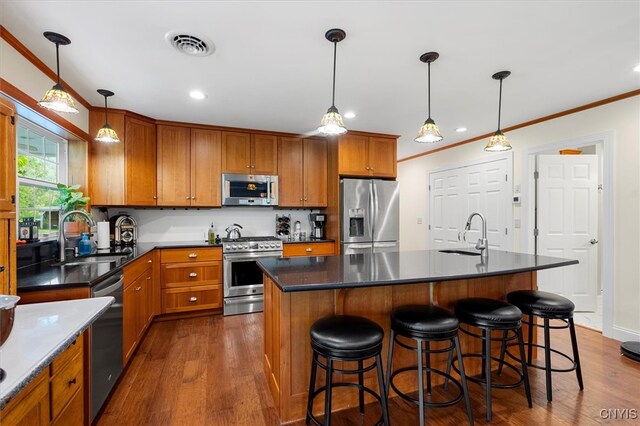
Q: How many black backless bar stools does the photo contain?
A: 4